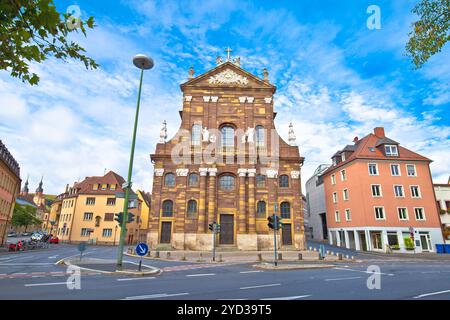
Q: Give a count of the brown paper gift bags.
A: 0